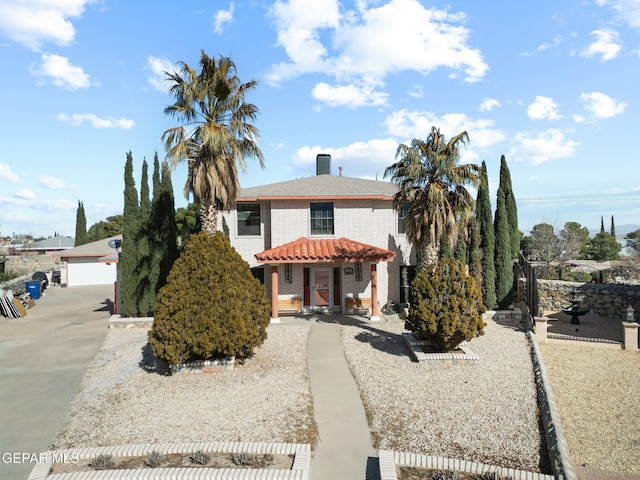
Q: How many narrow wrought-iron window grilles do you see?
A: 2